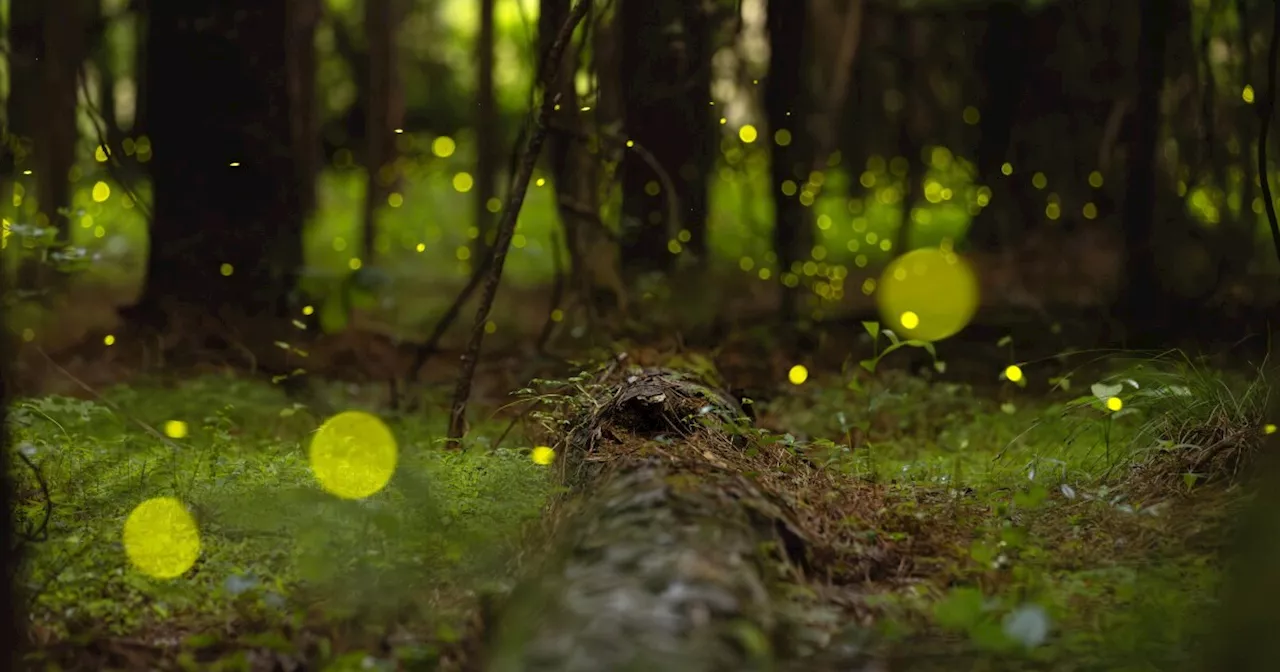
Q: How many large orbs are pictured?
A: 3